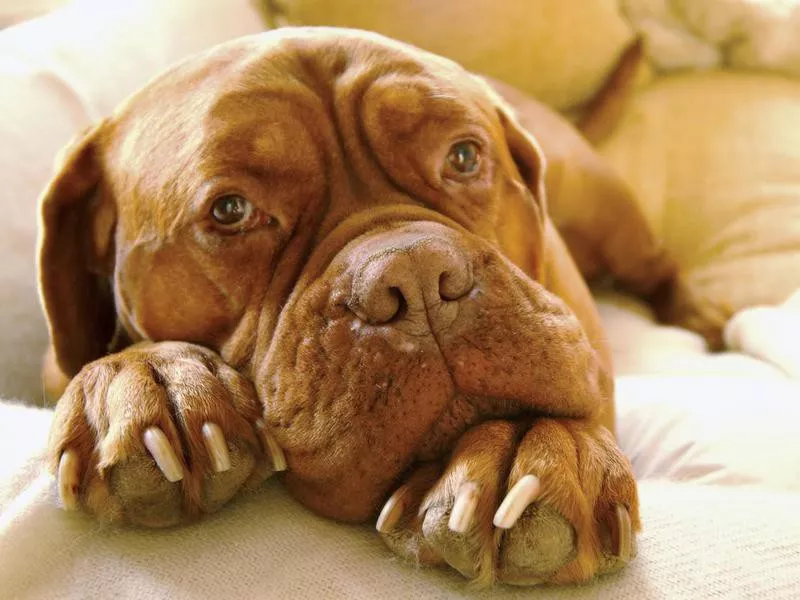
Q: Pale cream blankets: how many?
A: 1